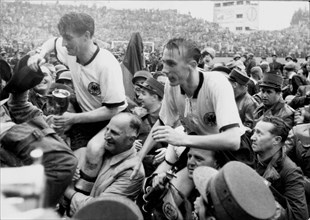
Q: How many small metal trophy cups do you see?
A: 1